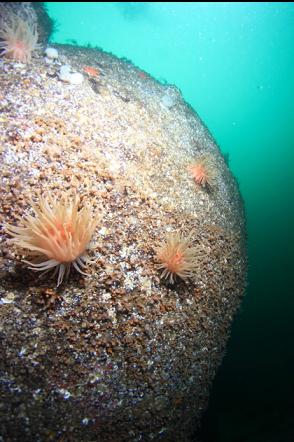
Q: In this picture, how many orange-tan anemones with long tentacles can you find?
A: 4